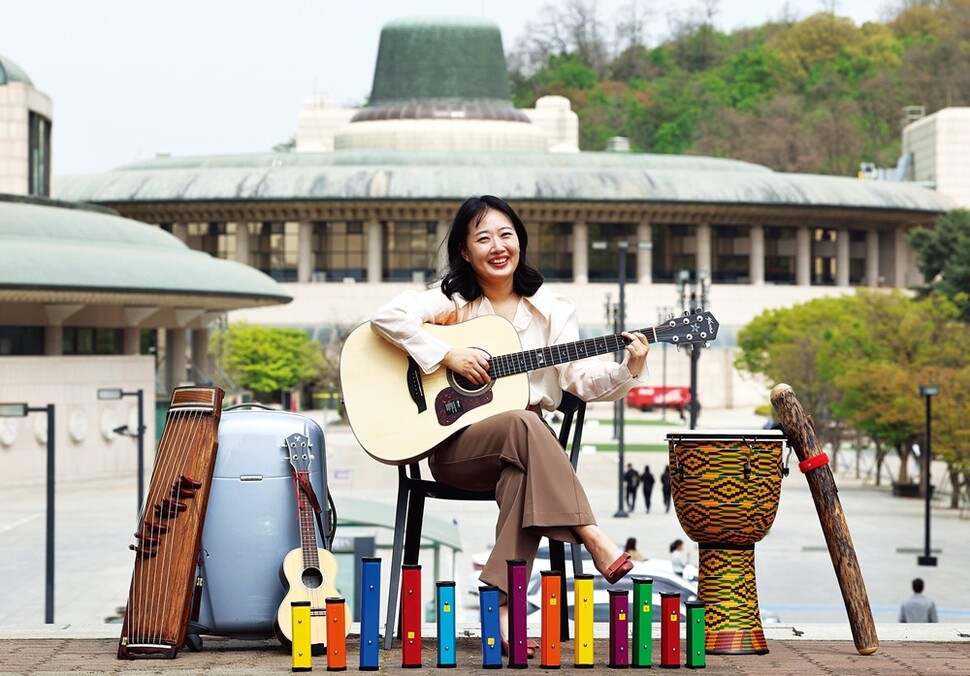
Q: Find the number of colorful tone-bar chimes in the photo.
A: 13